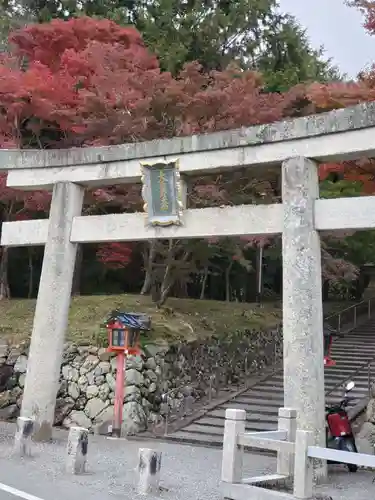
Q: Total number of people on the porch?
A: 0